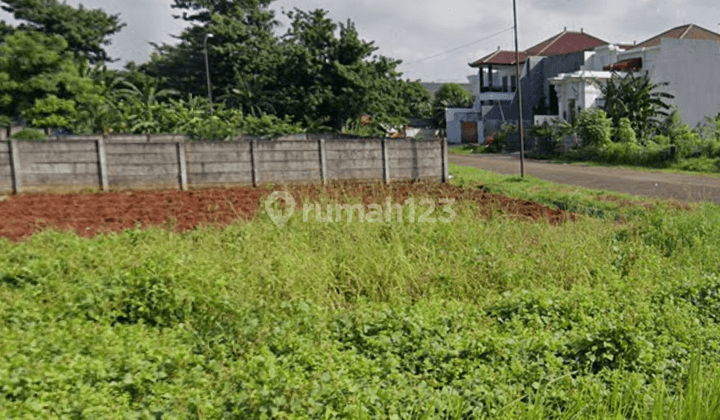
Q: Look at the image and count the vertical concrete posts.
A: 7